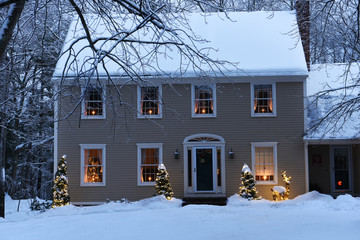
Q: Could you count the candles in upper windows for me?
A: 4